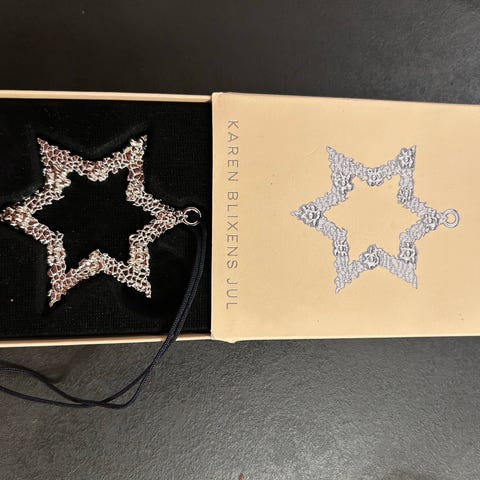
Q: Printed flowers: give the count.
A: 9